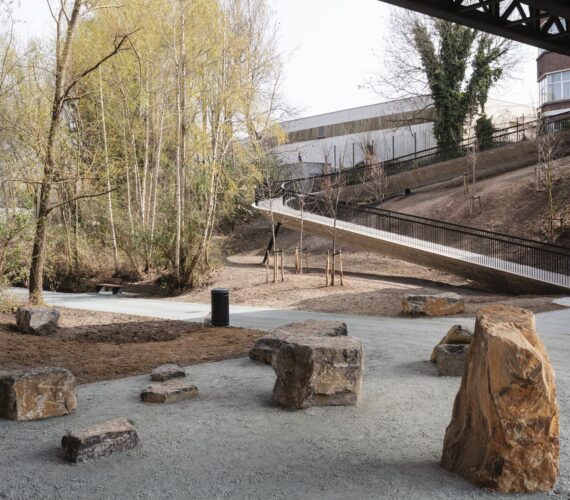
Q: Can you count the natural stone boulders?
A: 11